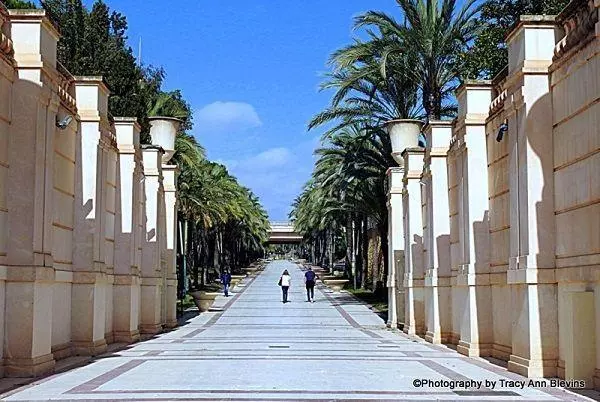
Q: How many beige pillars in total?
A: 10